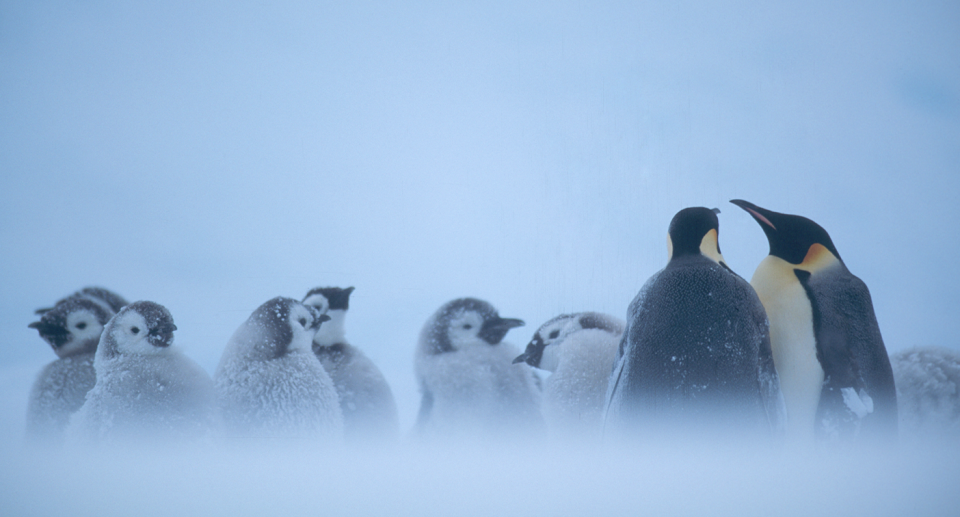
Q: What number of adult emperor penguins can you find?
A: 2